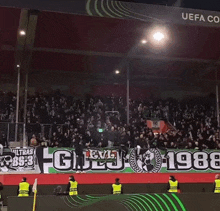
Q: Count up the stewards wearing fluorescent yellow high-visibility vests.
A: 5